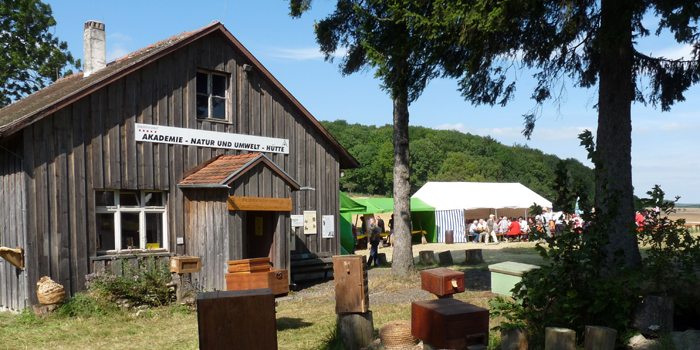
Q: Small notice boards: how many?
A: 3